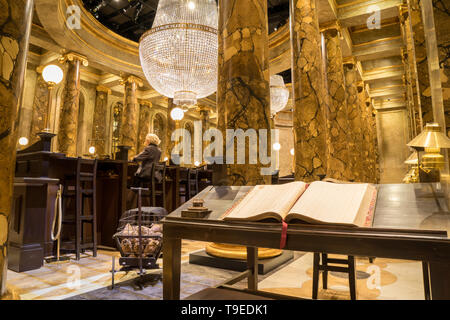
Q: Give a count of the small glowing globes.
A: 8